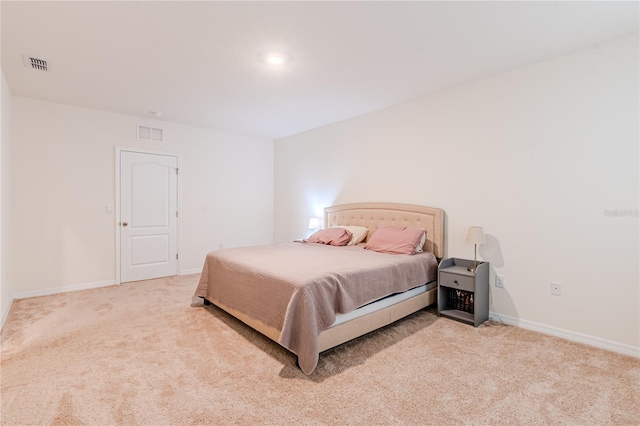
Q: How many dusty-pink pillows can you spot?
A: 2